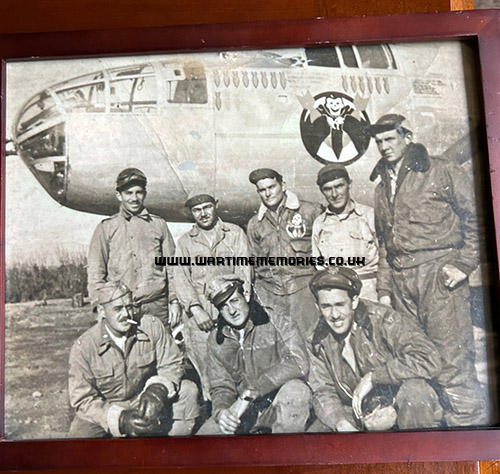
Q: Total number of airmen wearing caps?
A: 8